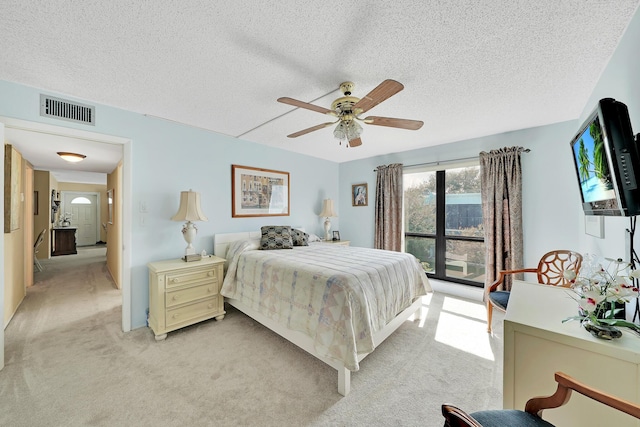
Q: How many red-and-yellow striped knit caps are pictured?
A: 0